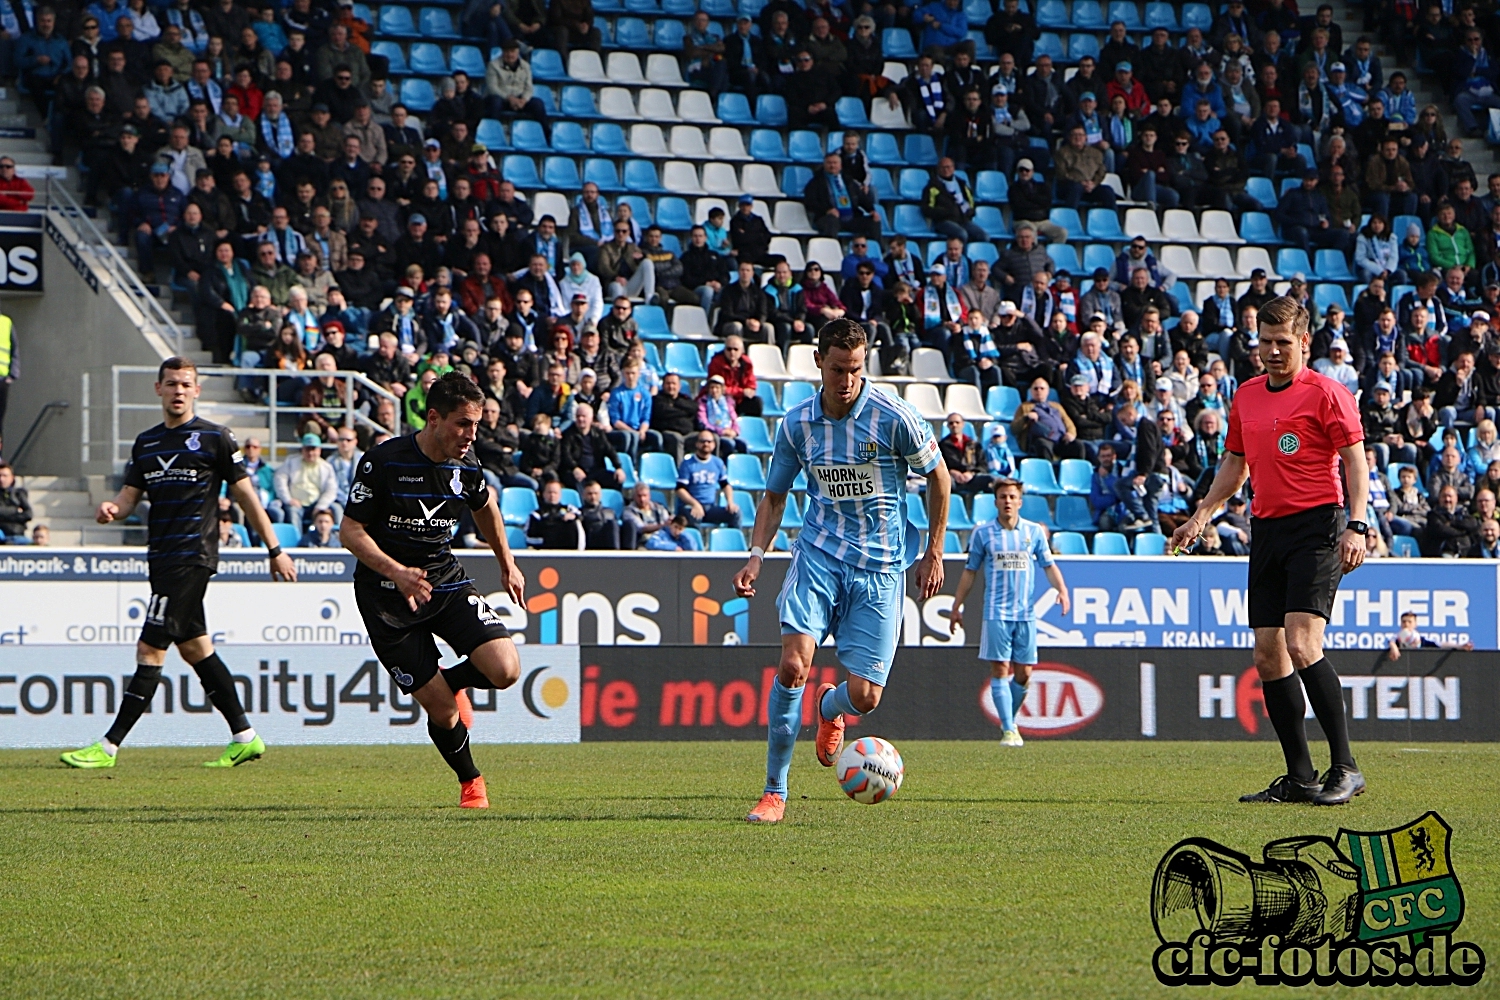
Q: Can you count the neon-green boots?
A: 2